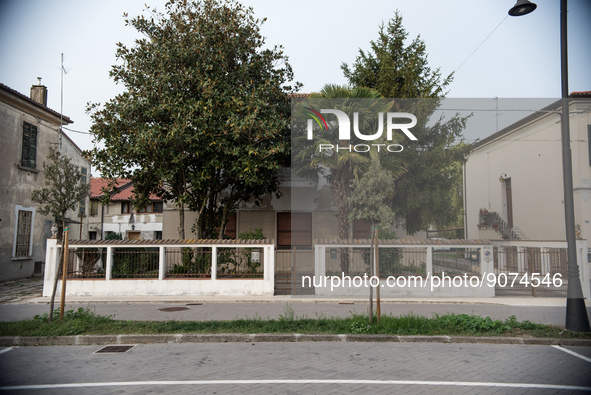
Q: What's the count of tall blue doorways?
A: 0